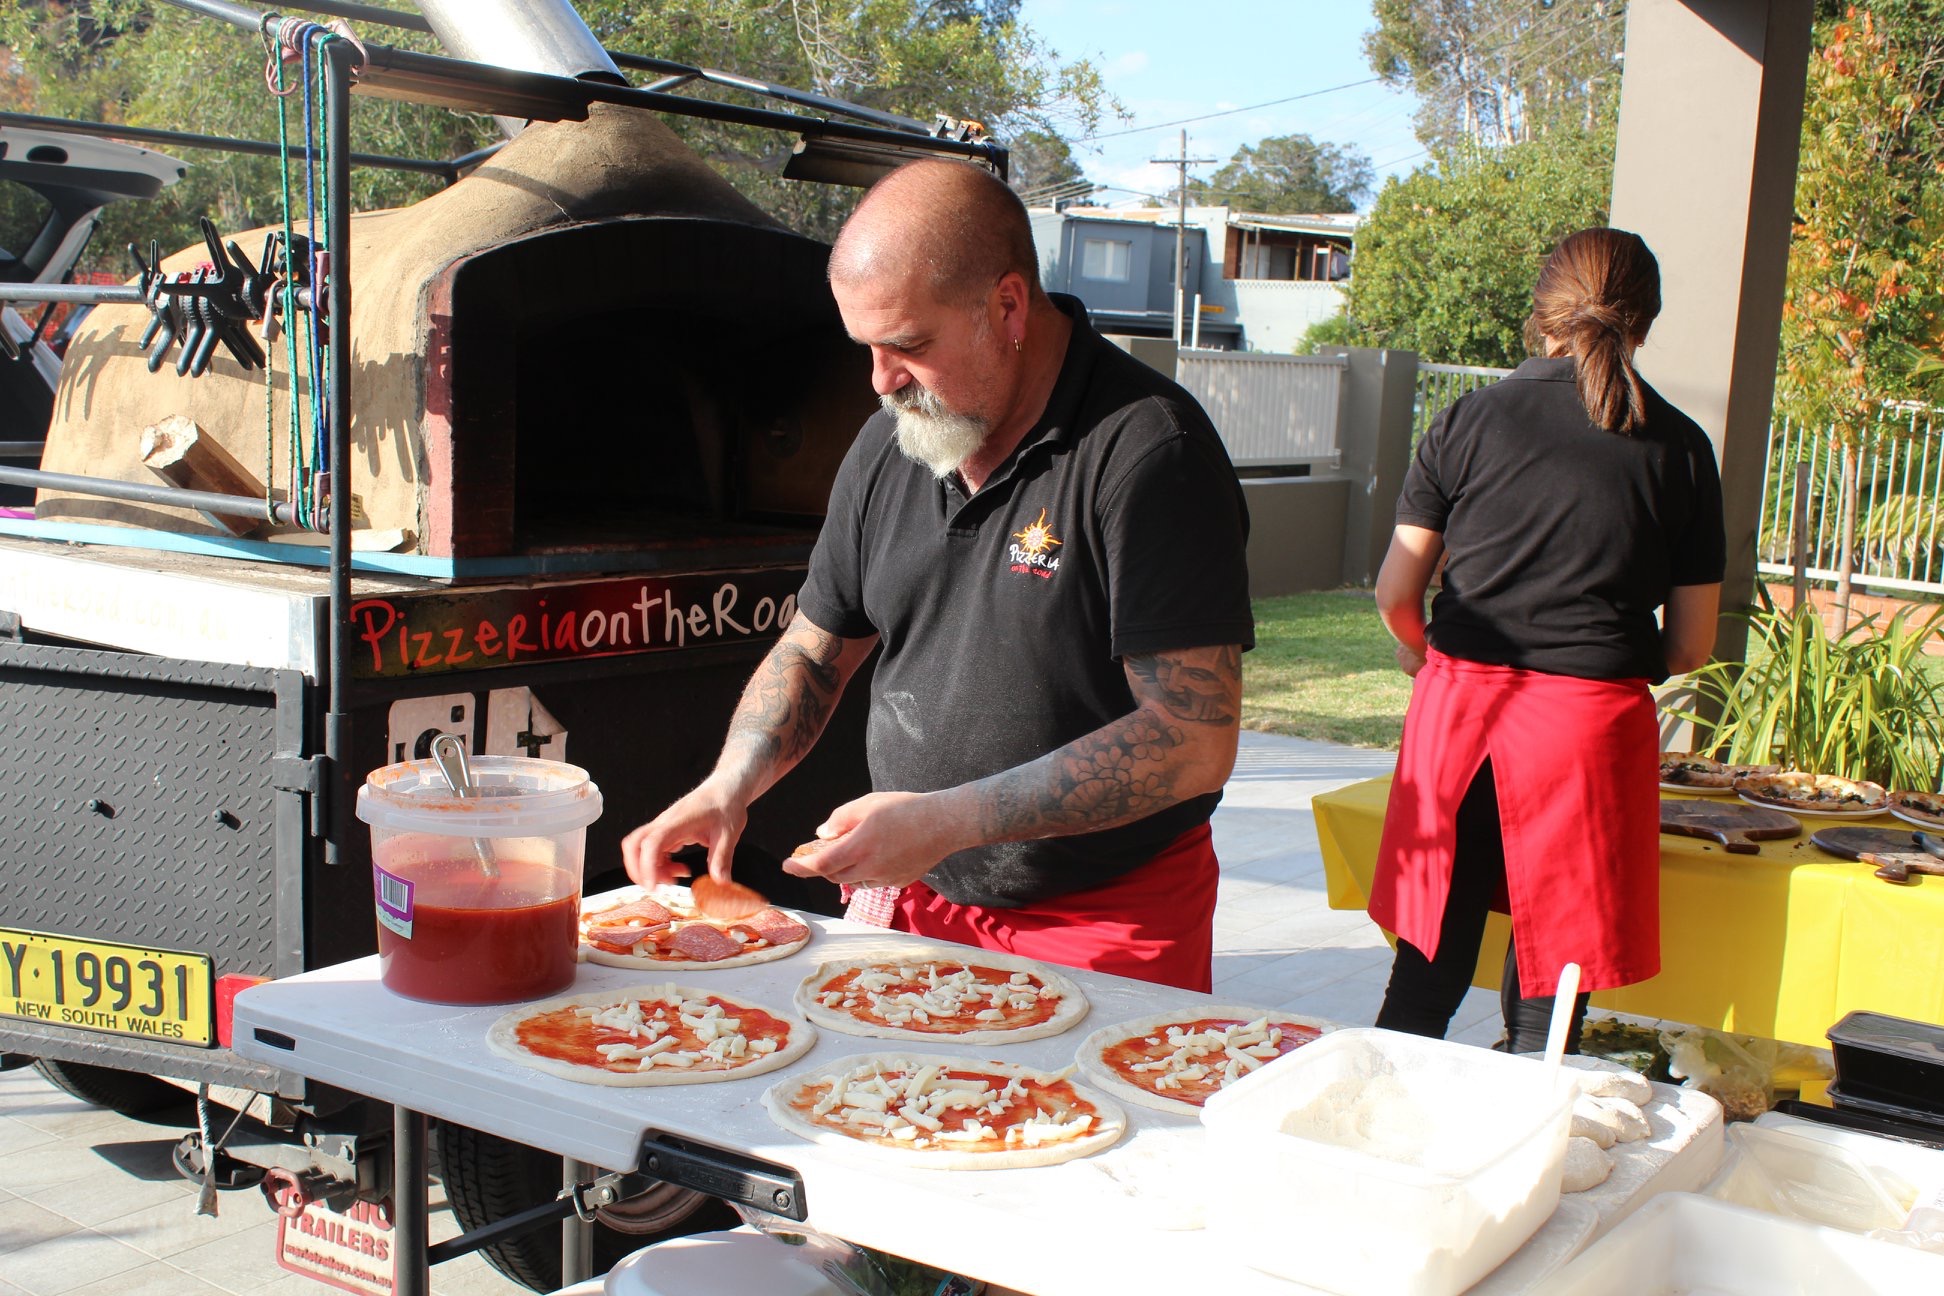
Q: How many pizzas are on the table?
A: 5